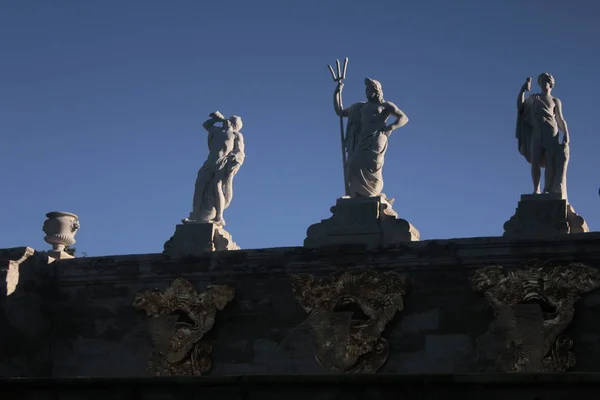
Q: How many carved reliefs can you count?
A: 3